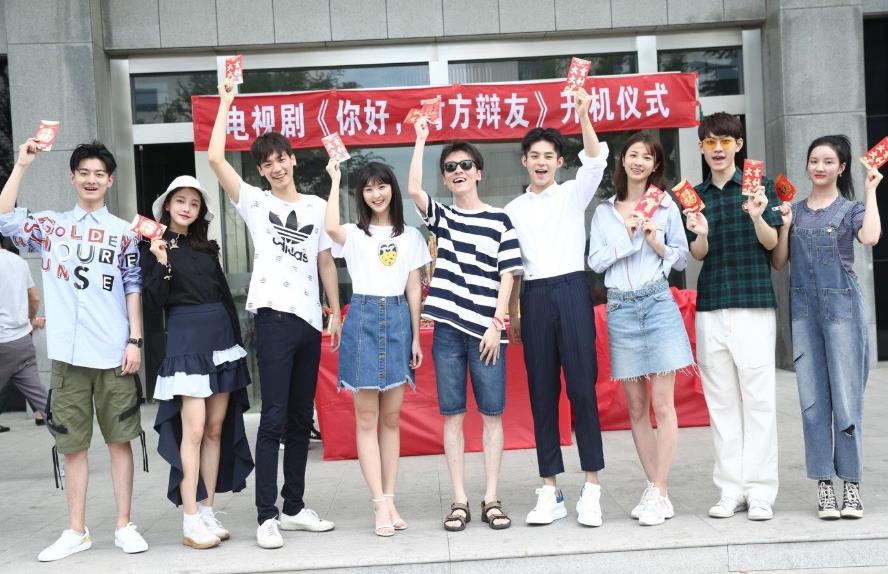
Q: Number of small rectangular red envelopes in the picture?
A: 12